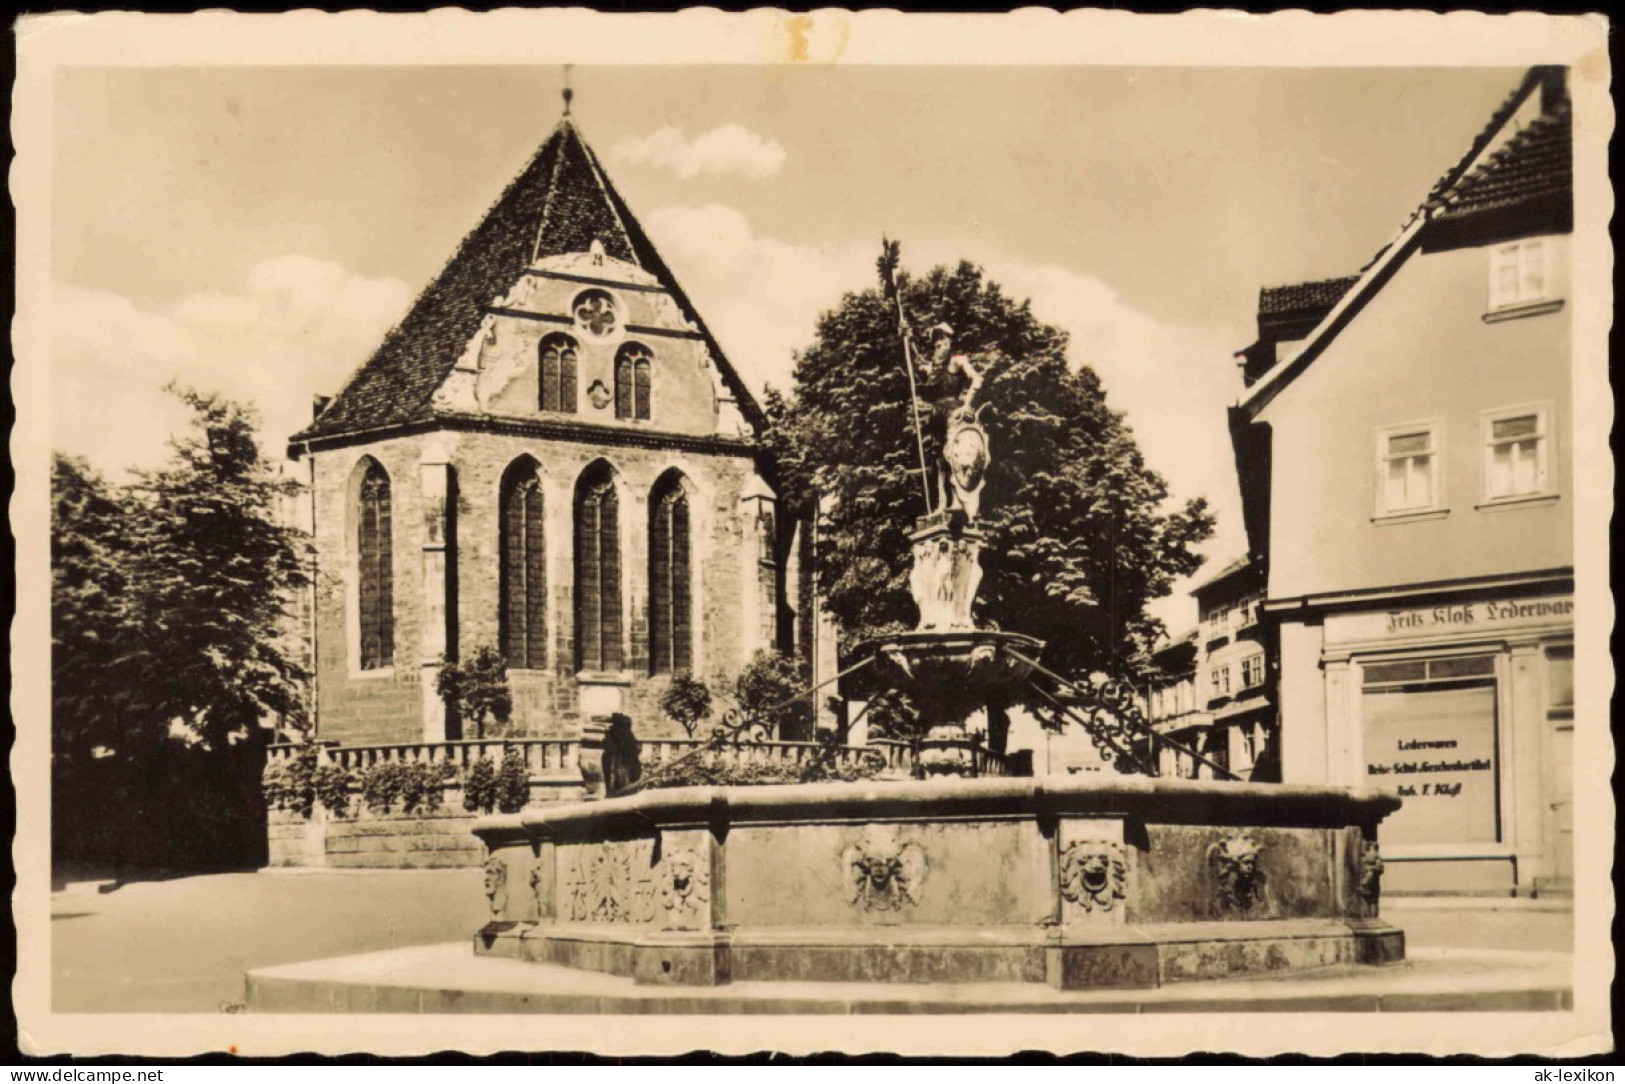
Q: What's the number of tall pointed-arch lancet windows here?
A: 4